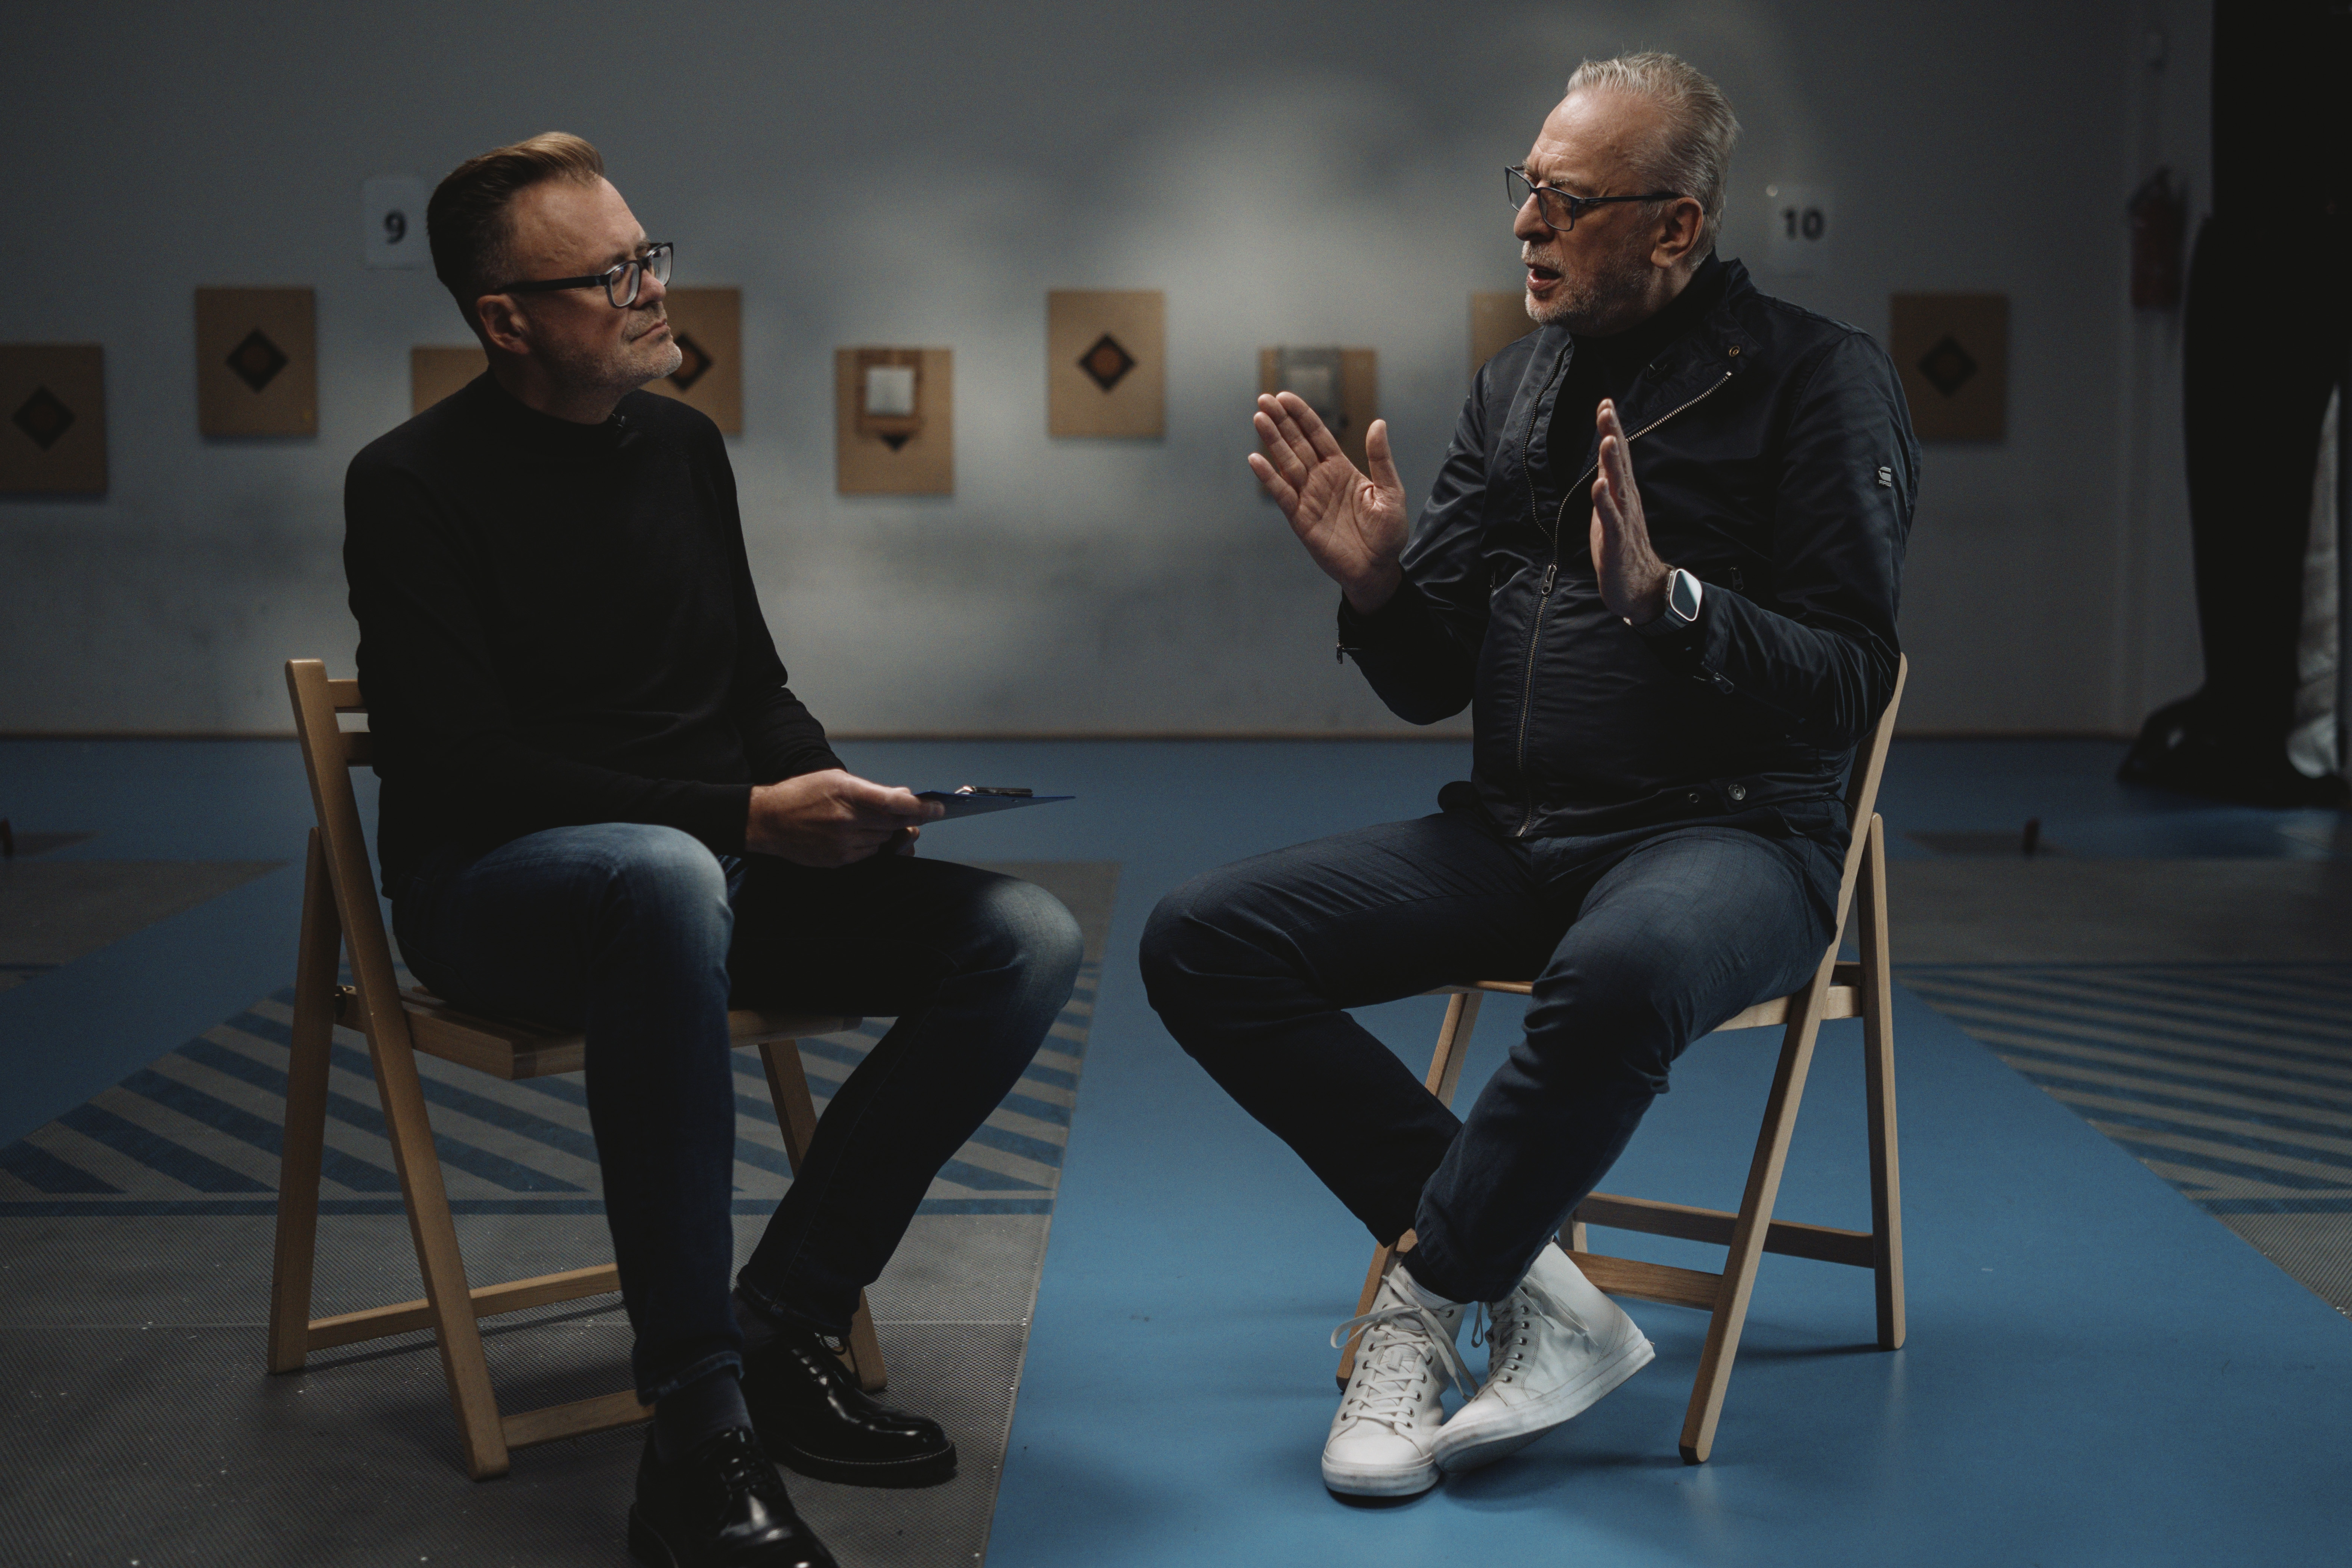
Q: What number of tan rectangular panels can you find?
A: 9